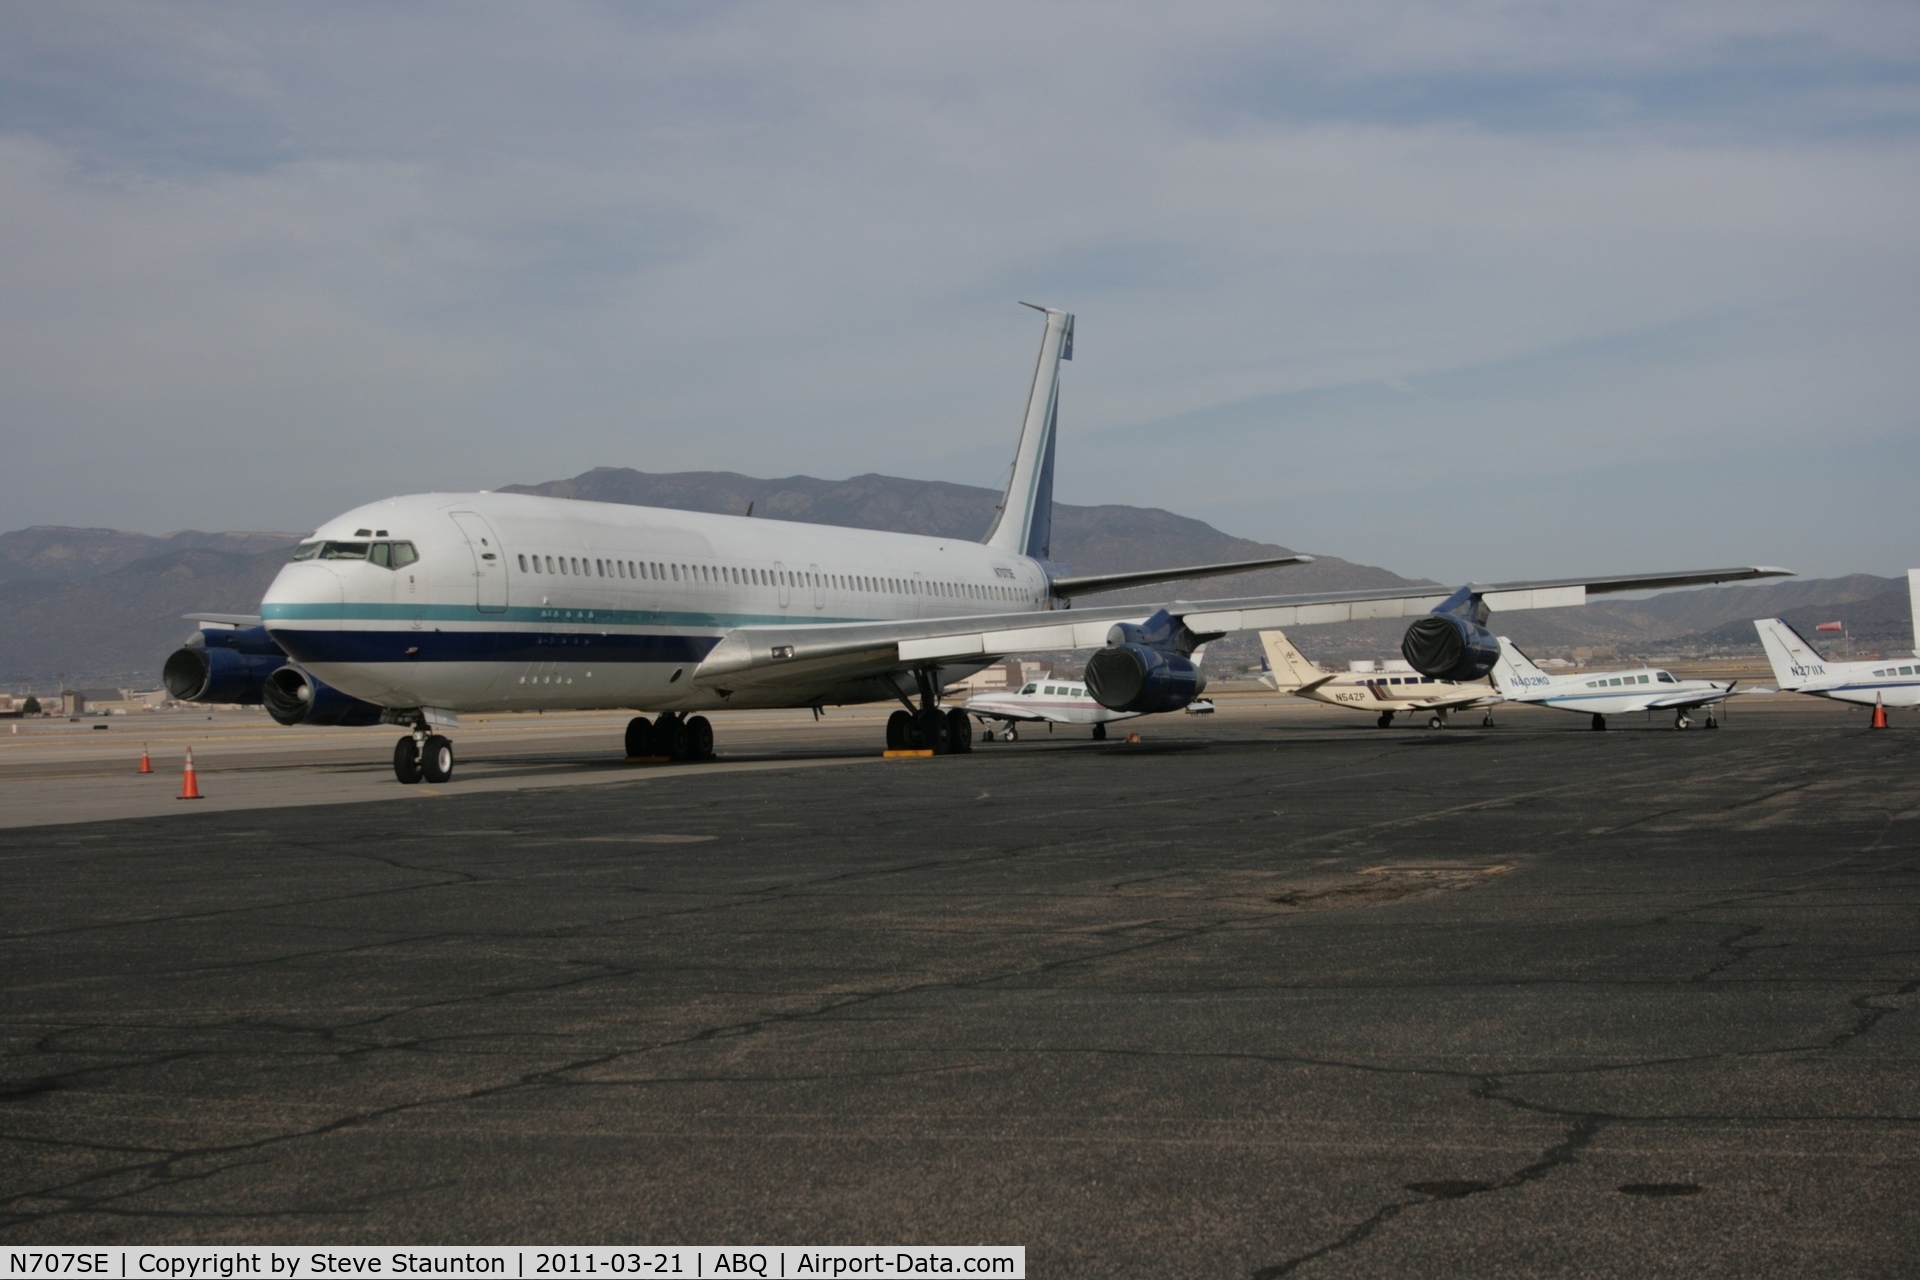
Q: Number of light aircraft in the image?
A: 4